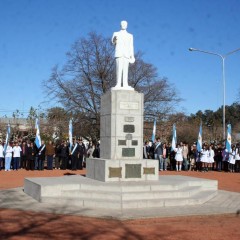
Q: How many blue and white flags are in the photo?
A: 7